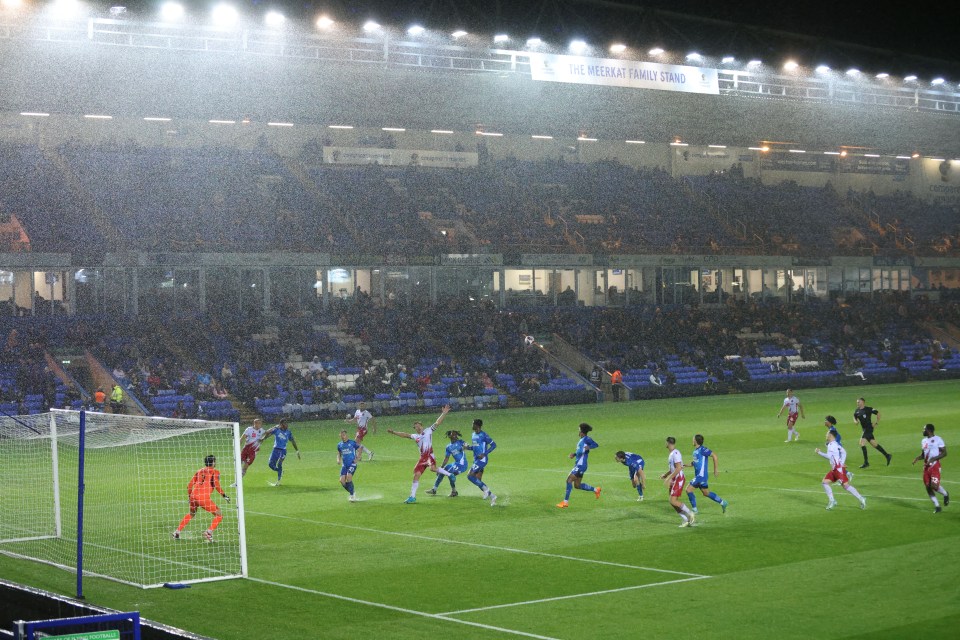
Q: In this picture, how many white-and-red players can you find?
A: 7